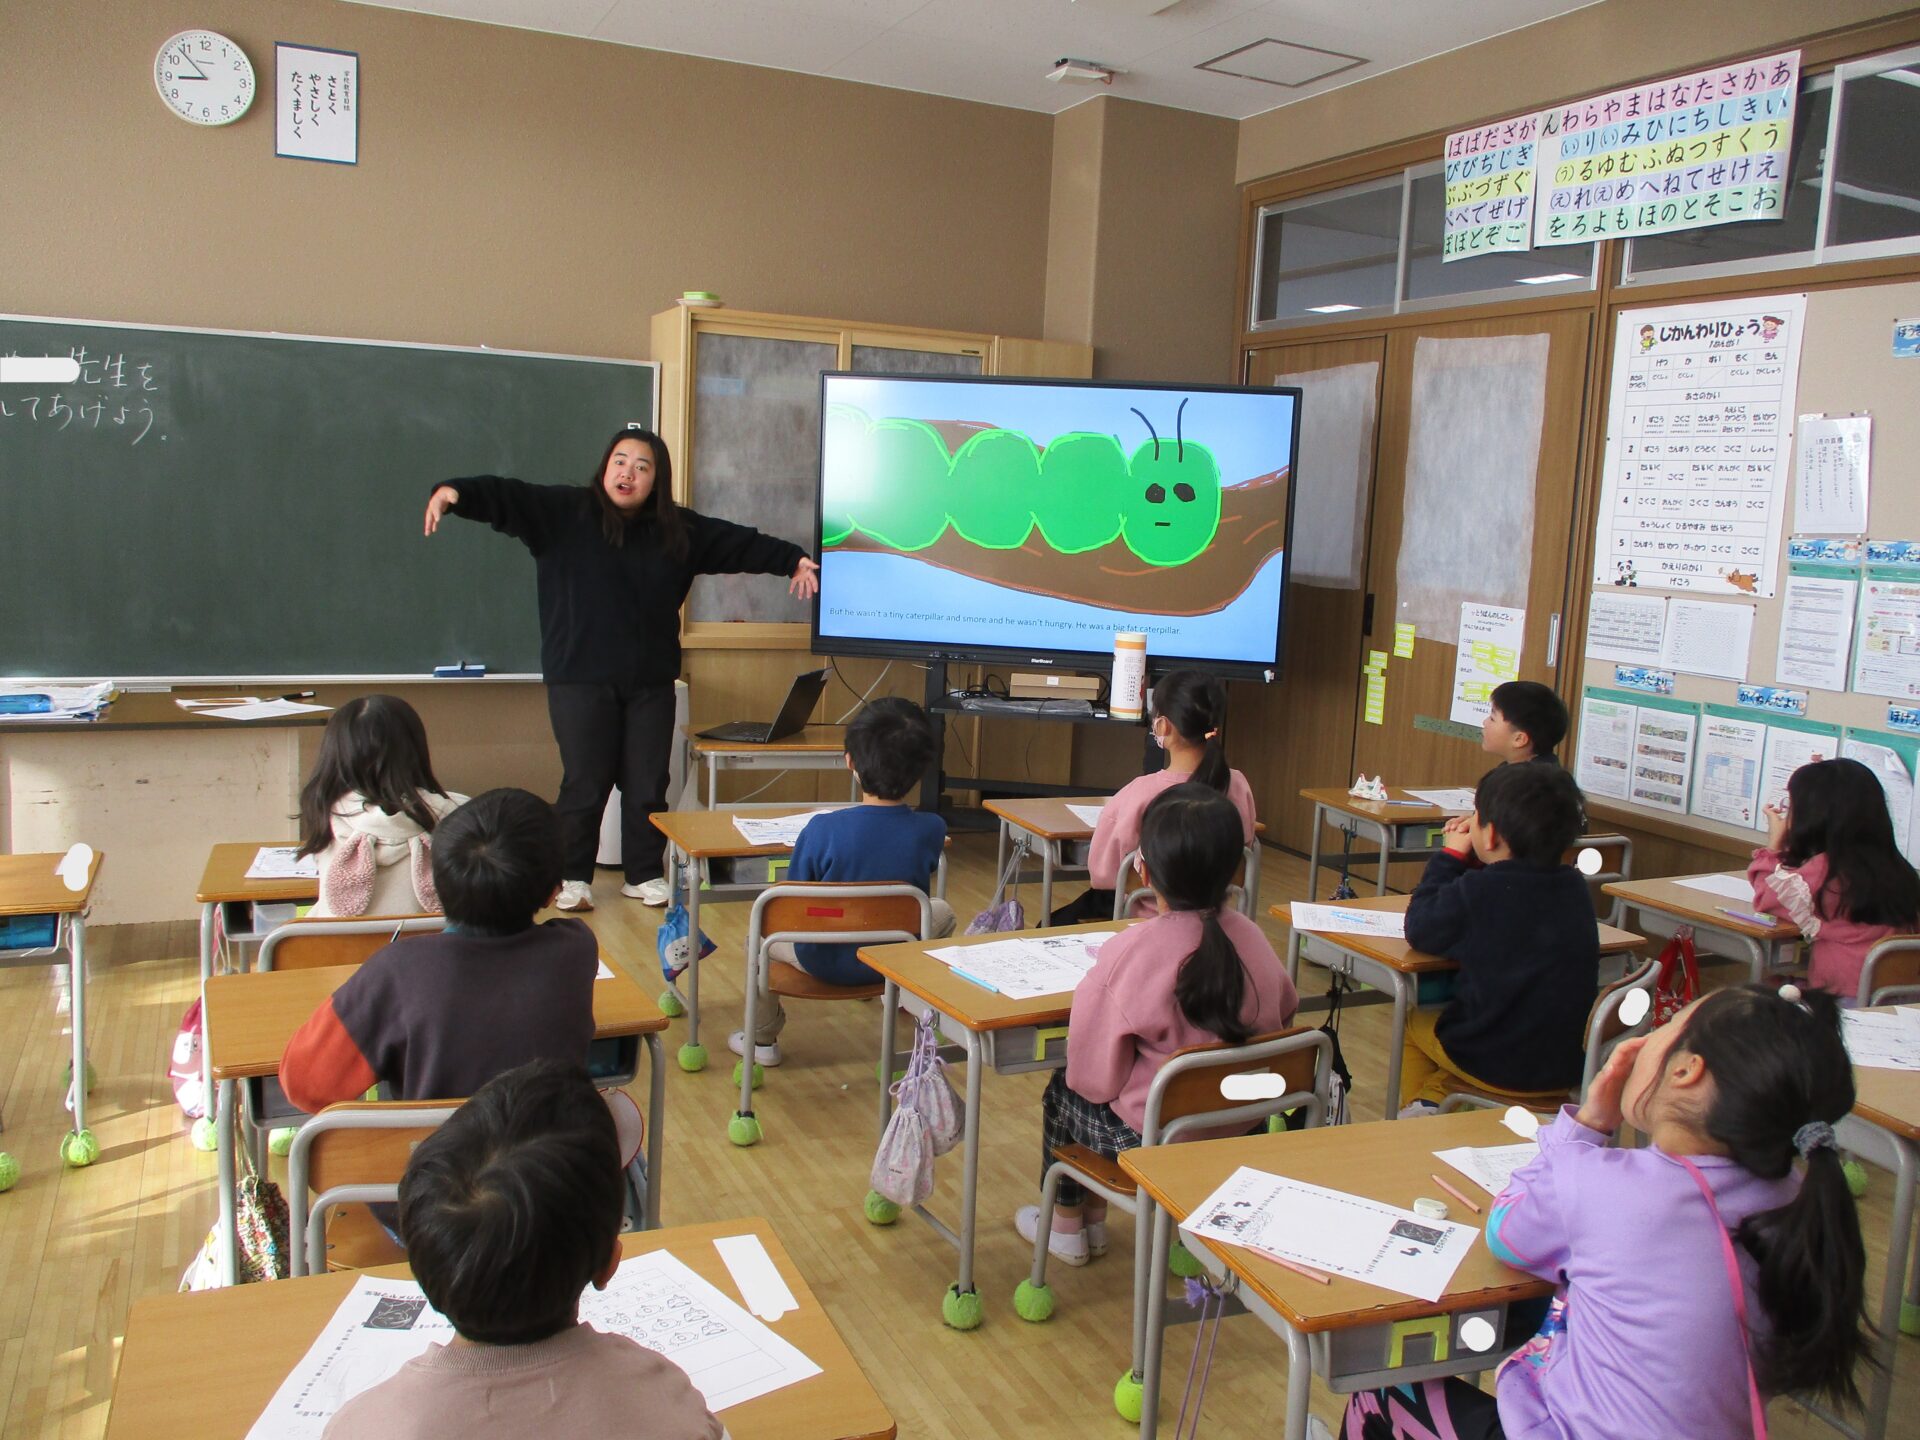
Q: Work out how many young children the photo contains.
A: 10